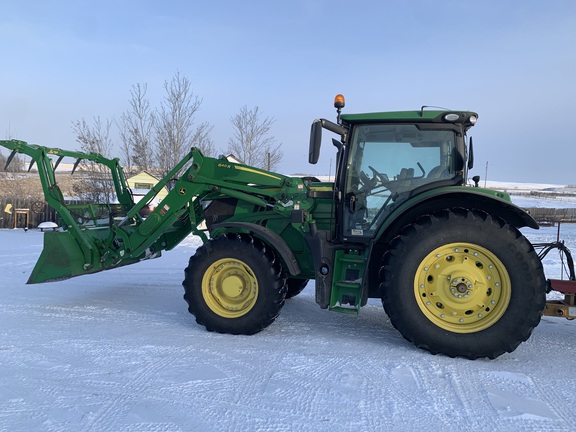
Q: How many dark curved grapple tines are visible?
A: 4